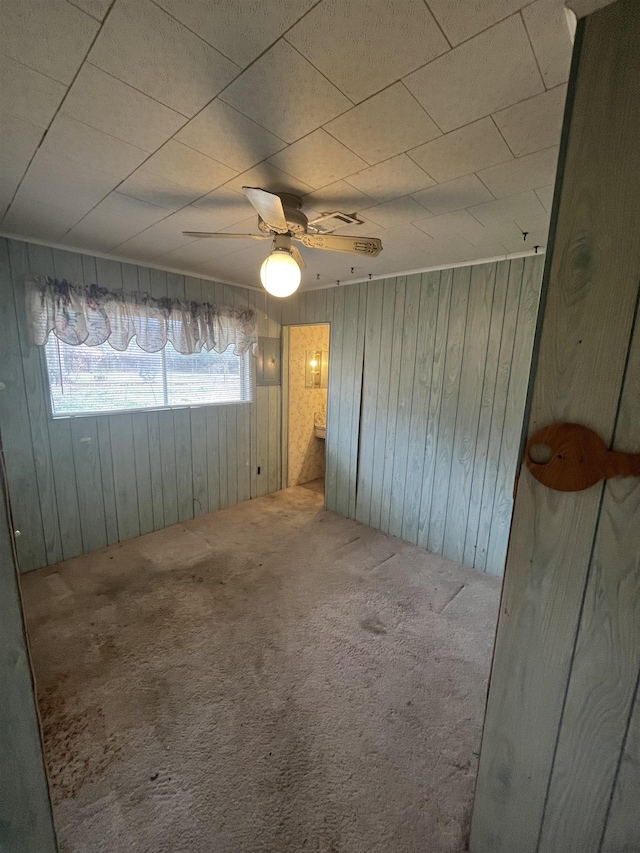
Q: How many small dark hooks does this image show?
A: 6